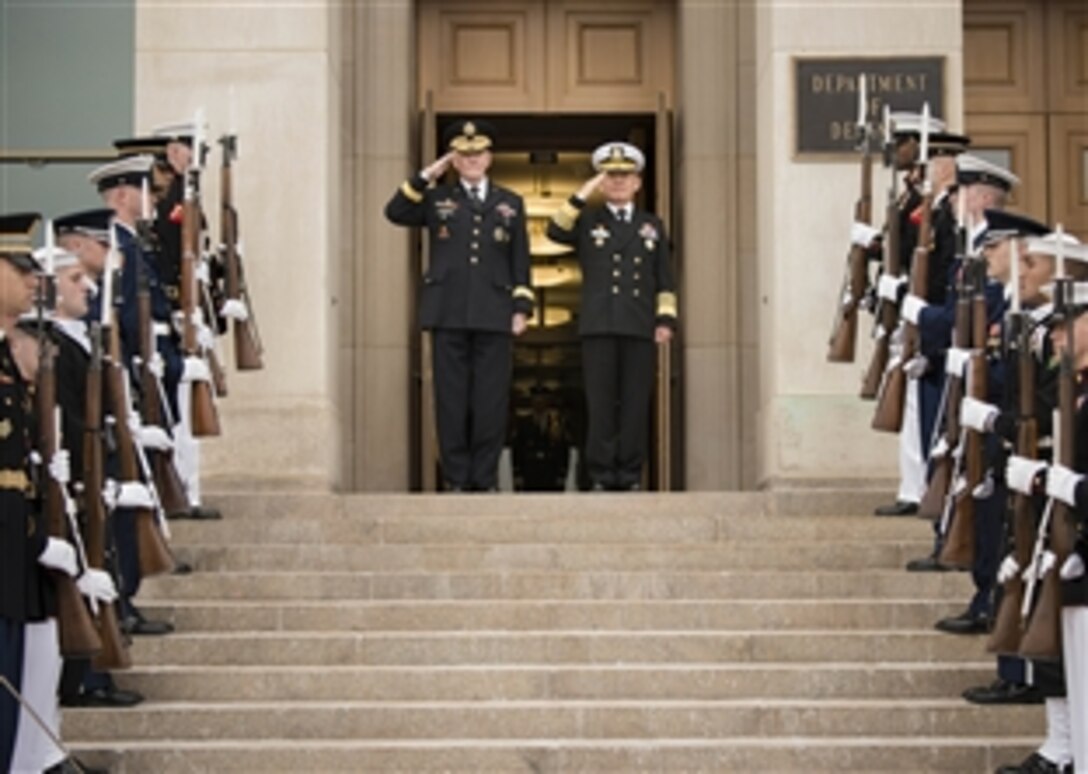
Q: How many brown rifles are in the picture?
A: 14